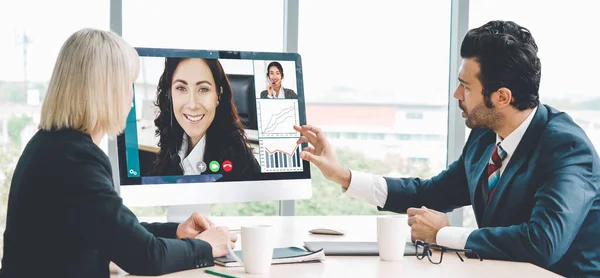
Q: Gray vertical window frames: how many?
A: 3